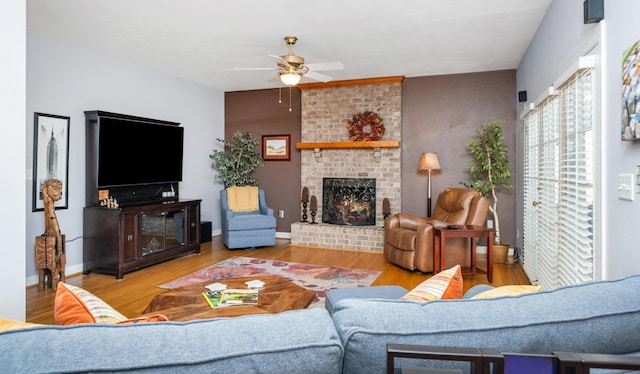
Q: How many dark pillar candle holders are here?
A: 3